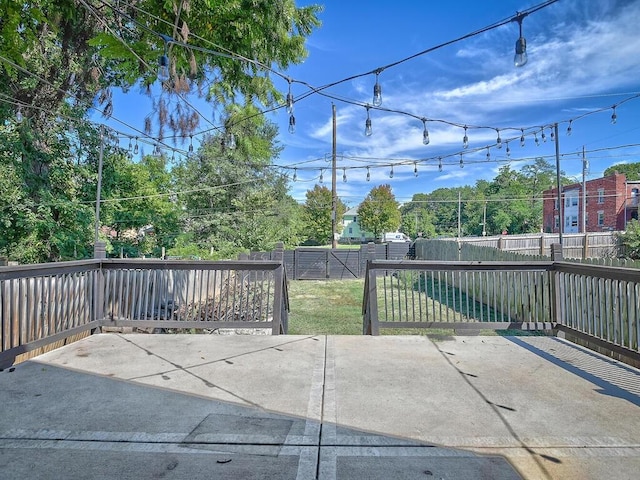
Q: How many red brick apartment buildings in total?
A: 1